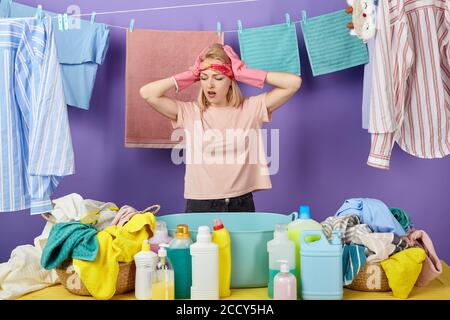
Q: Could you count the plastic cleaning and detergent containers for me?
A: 10